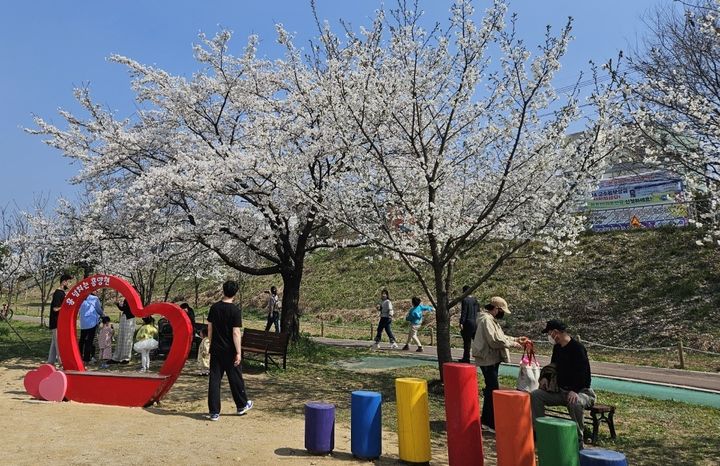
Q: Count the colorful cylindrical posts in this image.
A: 7